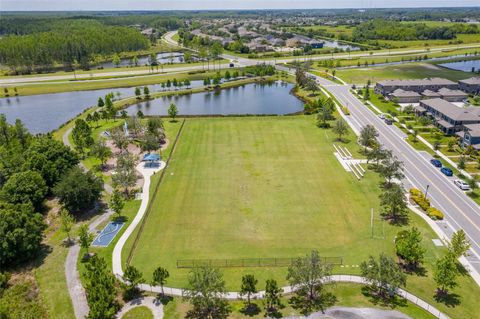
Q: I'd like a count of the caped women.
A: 0